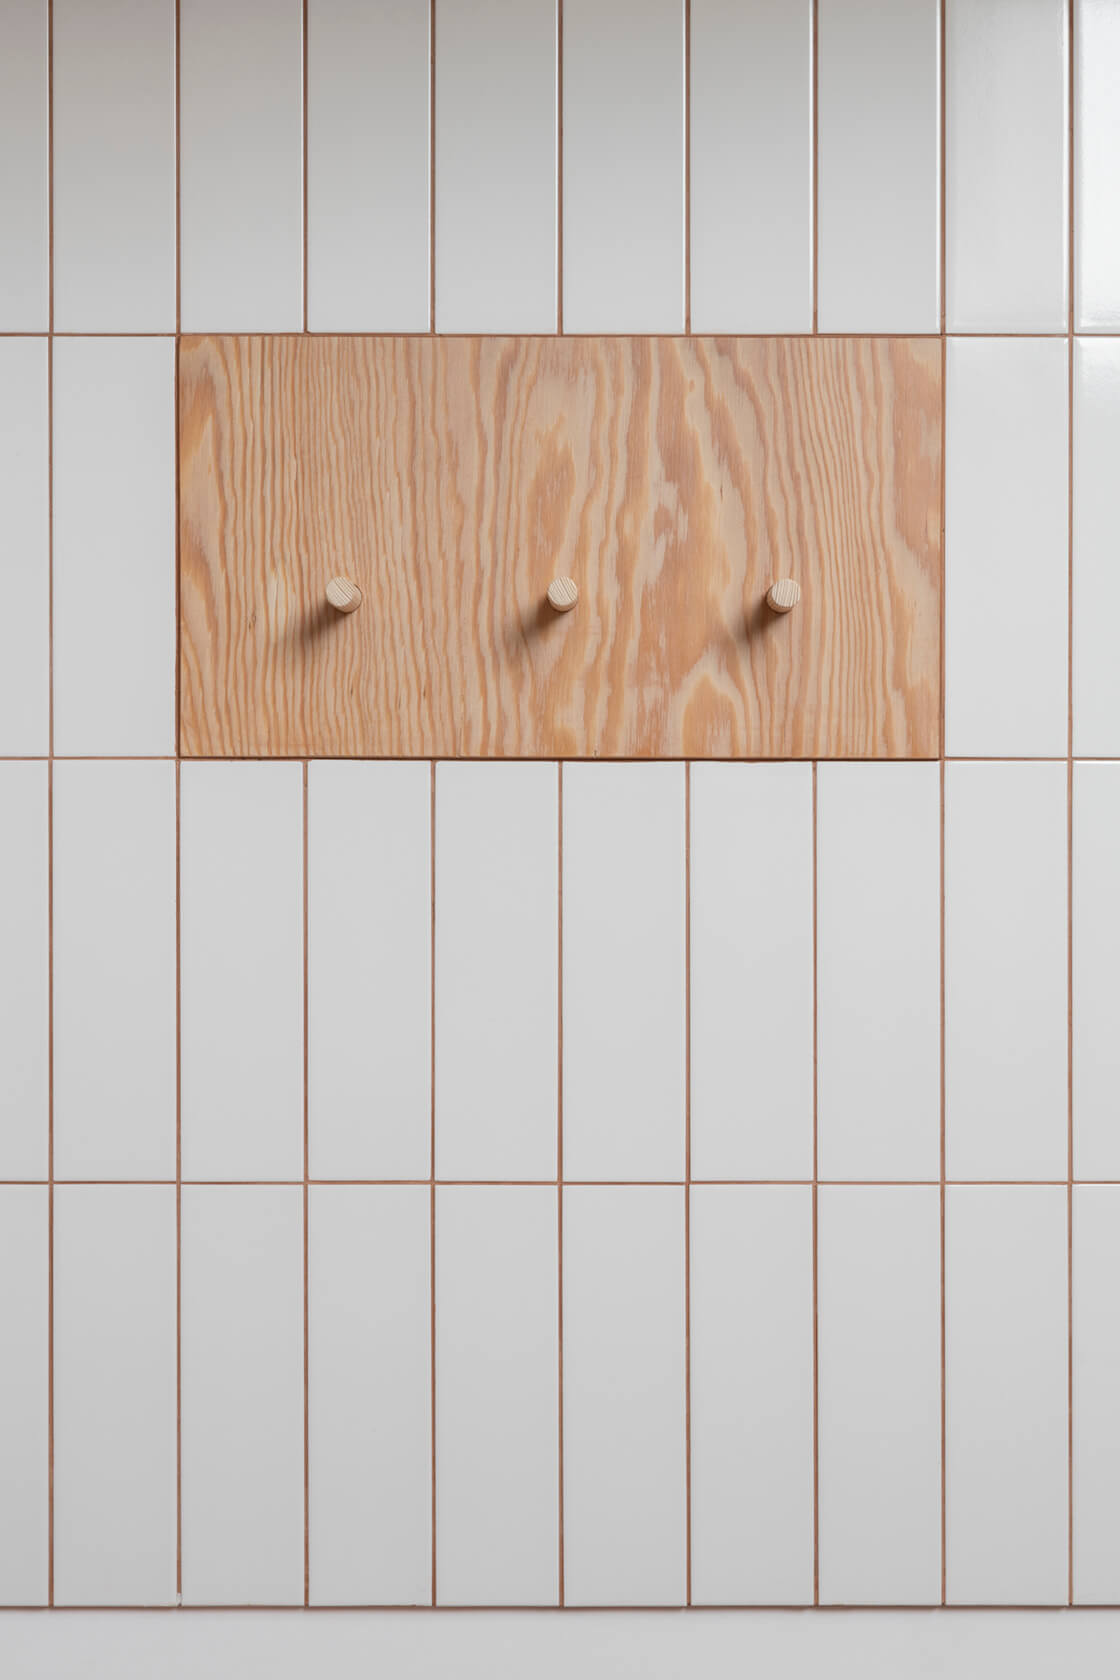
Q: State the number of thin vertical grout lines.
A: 9